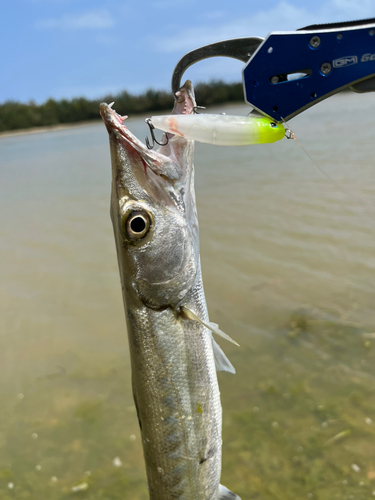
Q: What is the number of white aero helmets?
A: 0